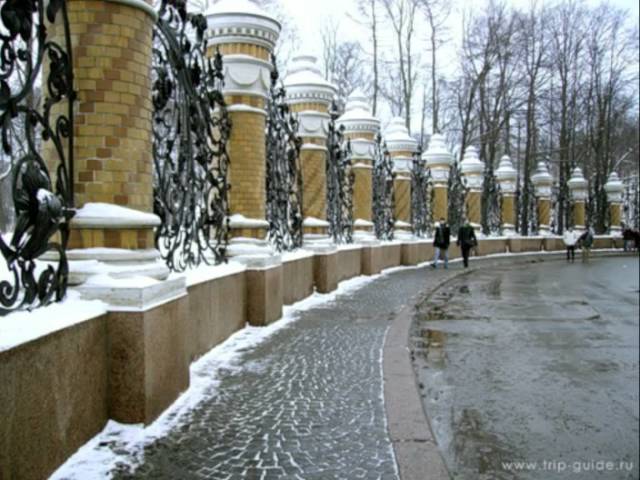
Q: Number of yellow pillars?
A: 11